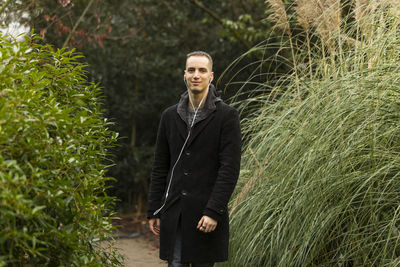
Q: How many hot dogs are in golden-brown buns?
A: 0